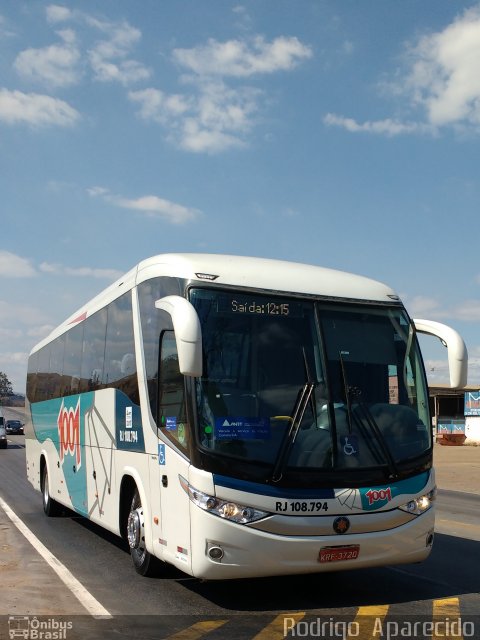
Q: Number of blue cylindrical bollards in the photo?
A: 0